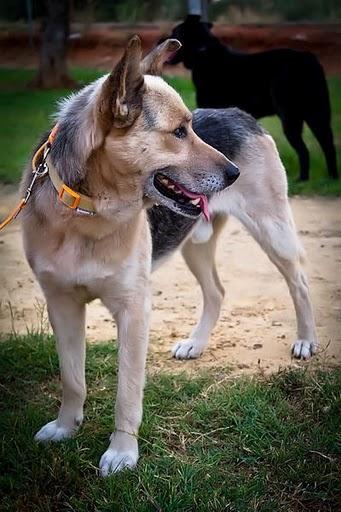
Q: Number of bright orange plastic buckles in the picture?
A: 1